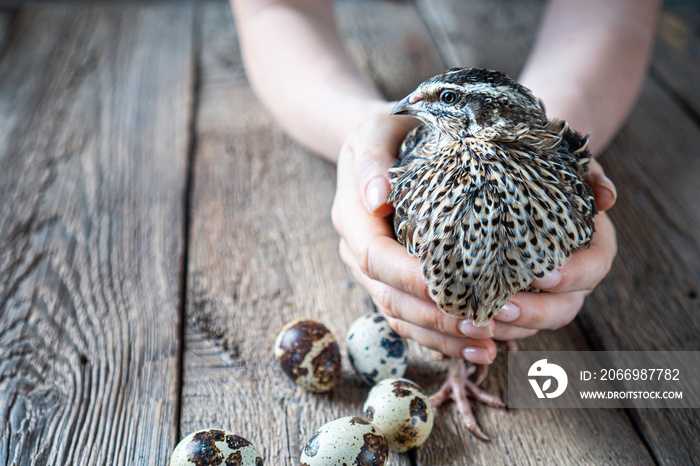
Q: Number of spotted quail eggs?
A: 5